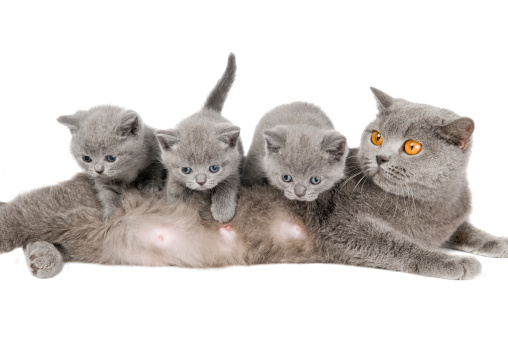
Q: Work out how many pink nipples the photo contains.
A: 3